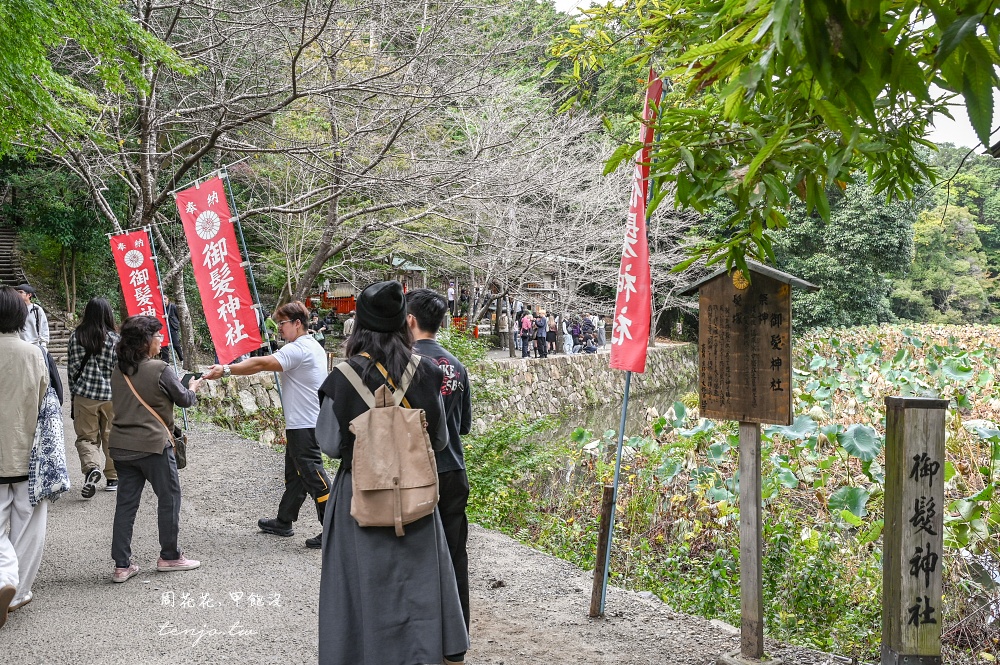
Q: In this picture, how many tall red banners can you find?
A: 3